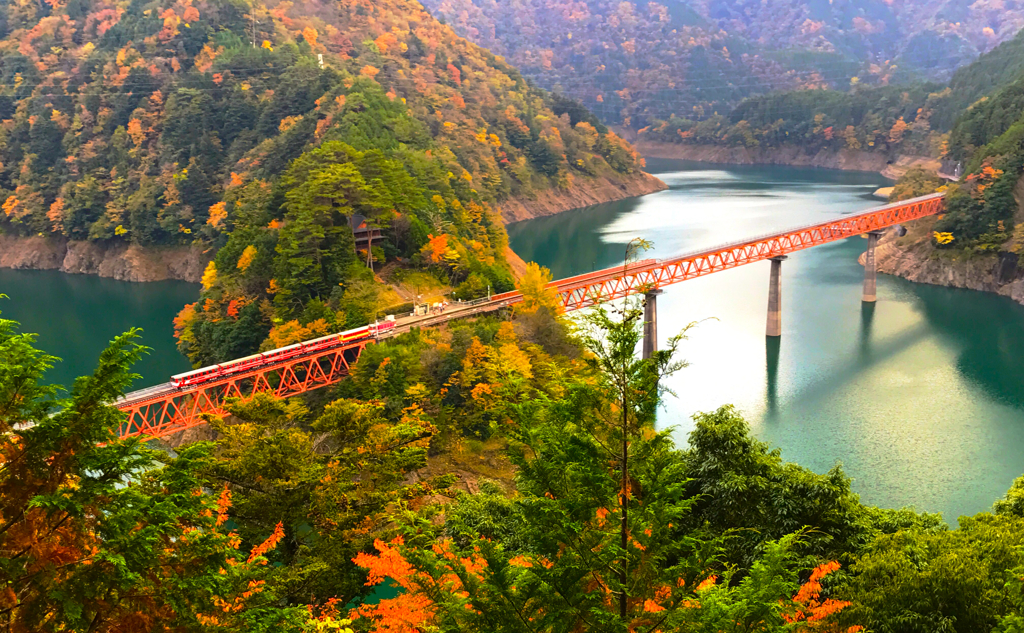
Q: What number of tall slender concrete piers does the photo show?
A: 3